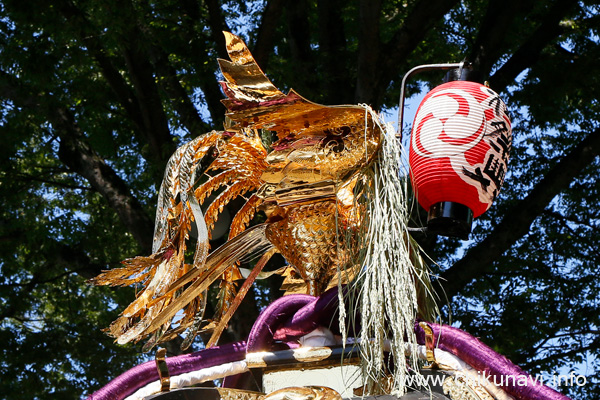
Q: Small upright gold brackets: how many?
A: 2